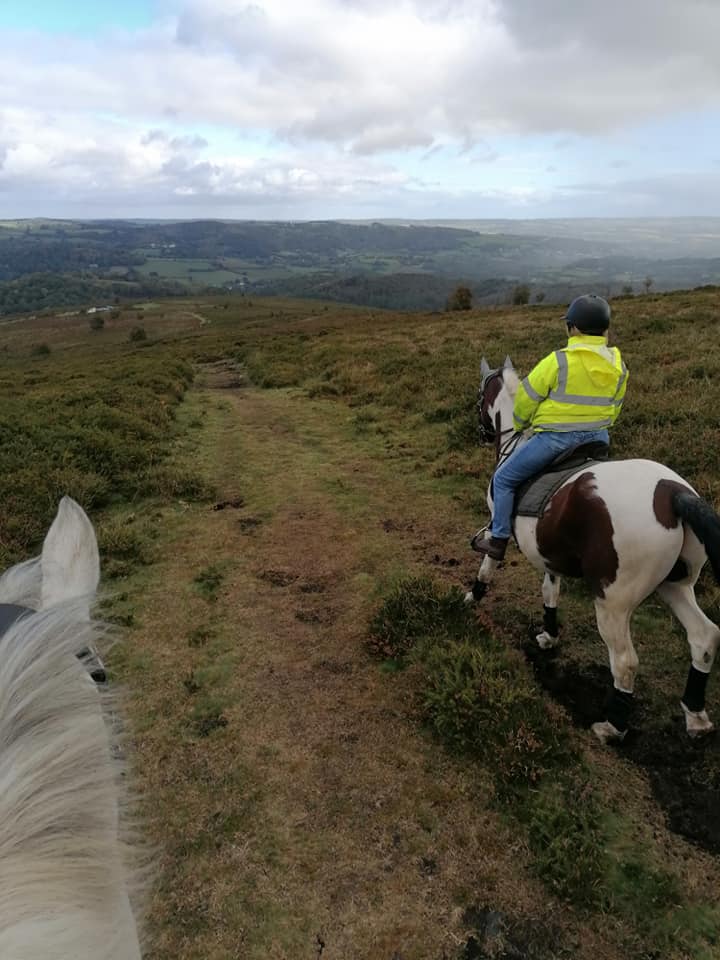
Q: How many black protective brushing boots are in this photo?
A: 4